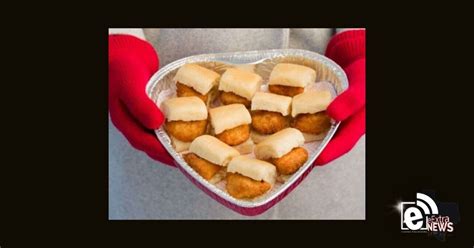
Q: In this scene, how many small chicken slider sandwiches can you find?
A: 10